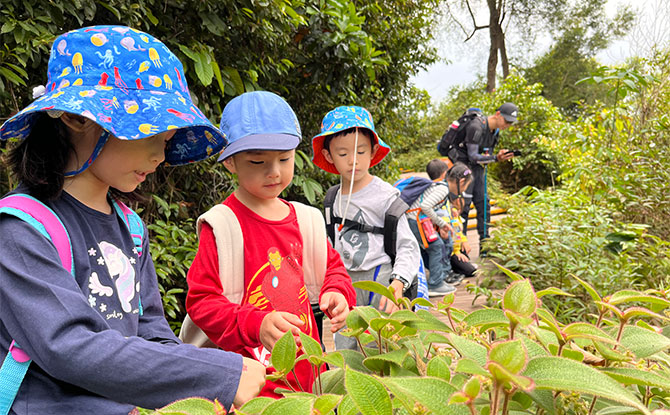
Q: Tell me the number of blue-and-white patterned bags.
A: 1